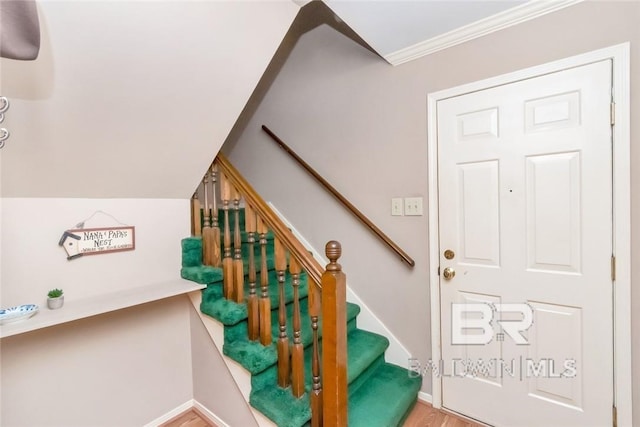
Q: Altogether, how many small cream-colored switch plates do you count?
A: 2